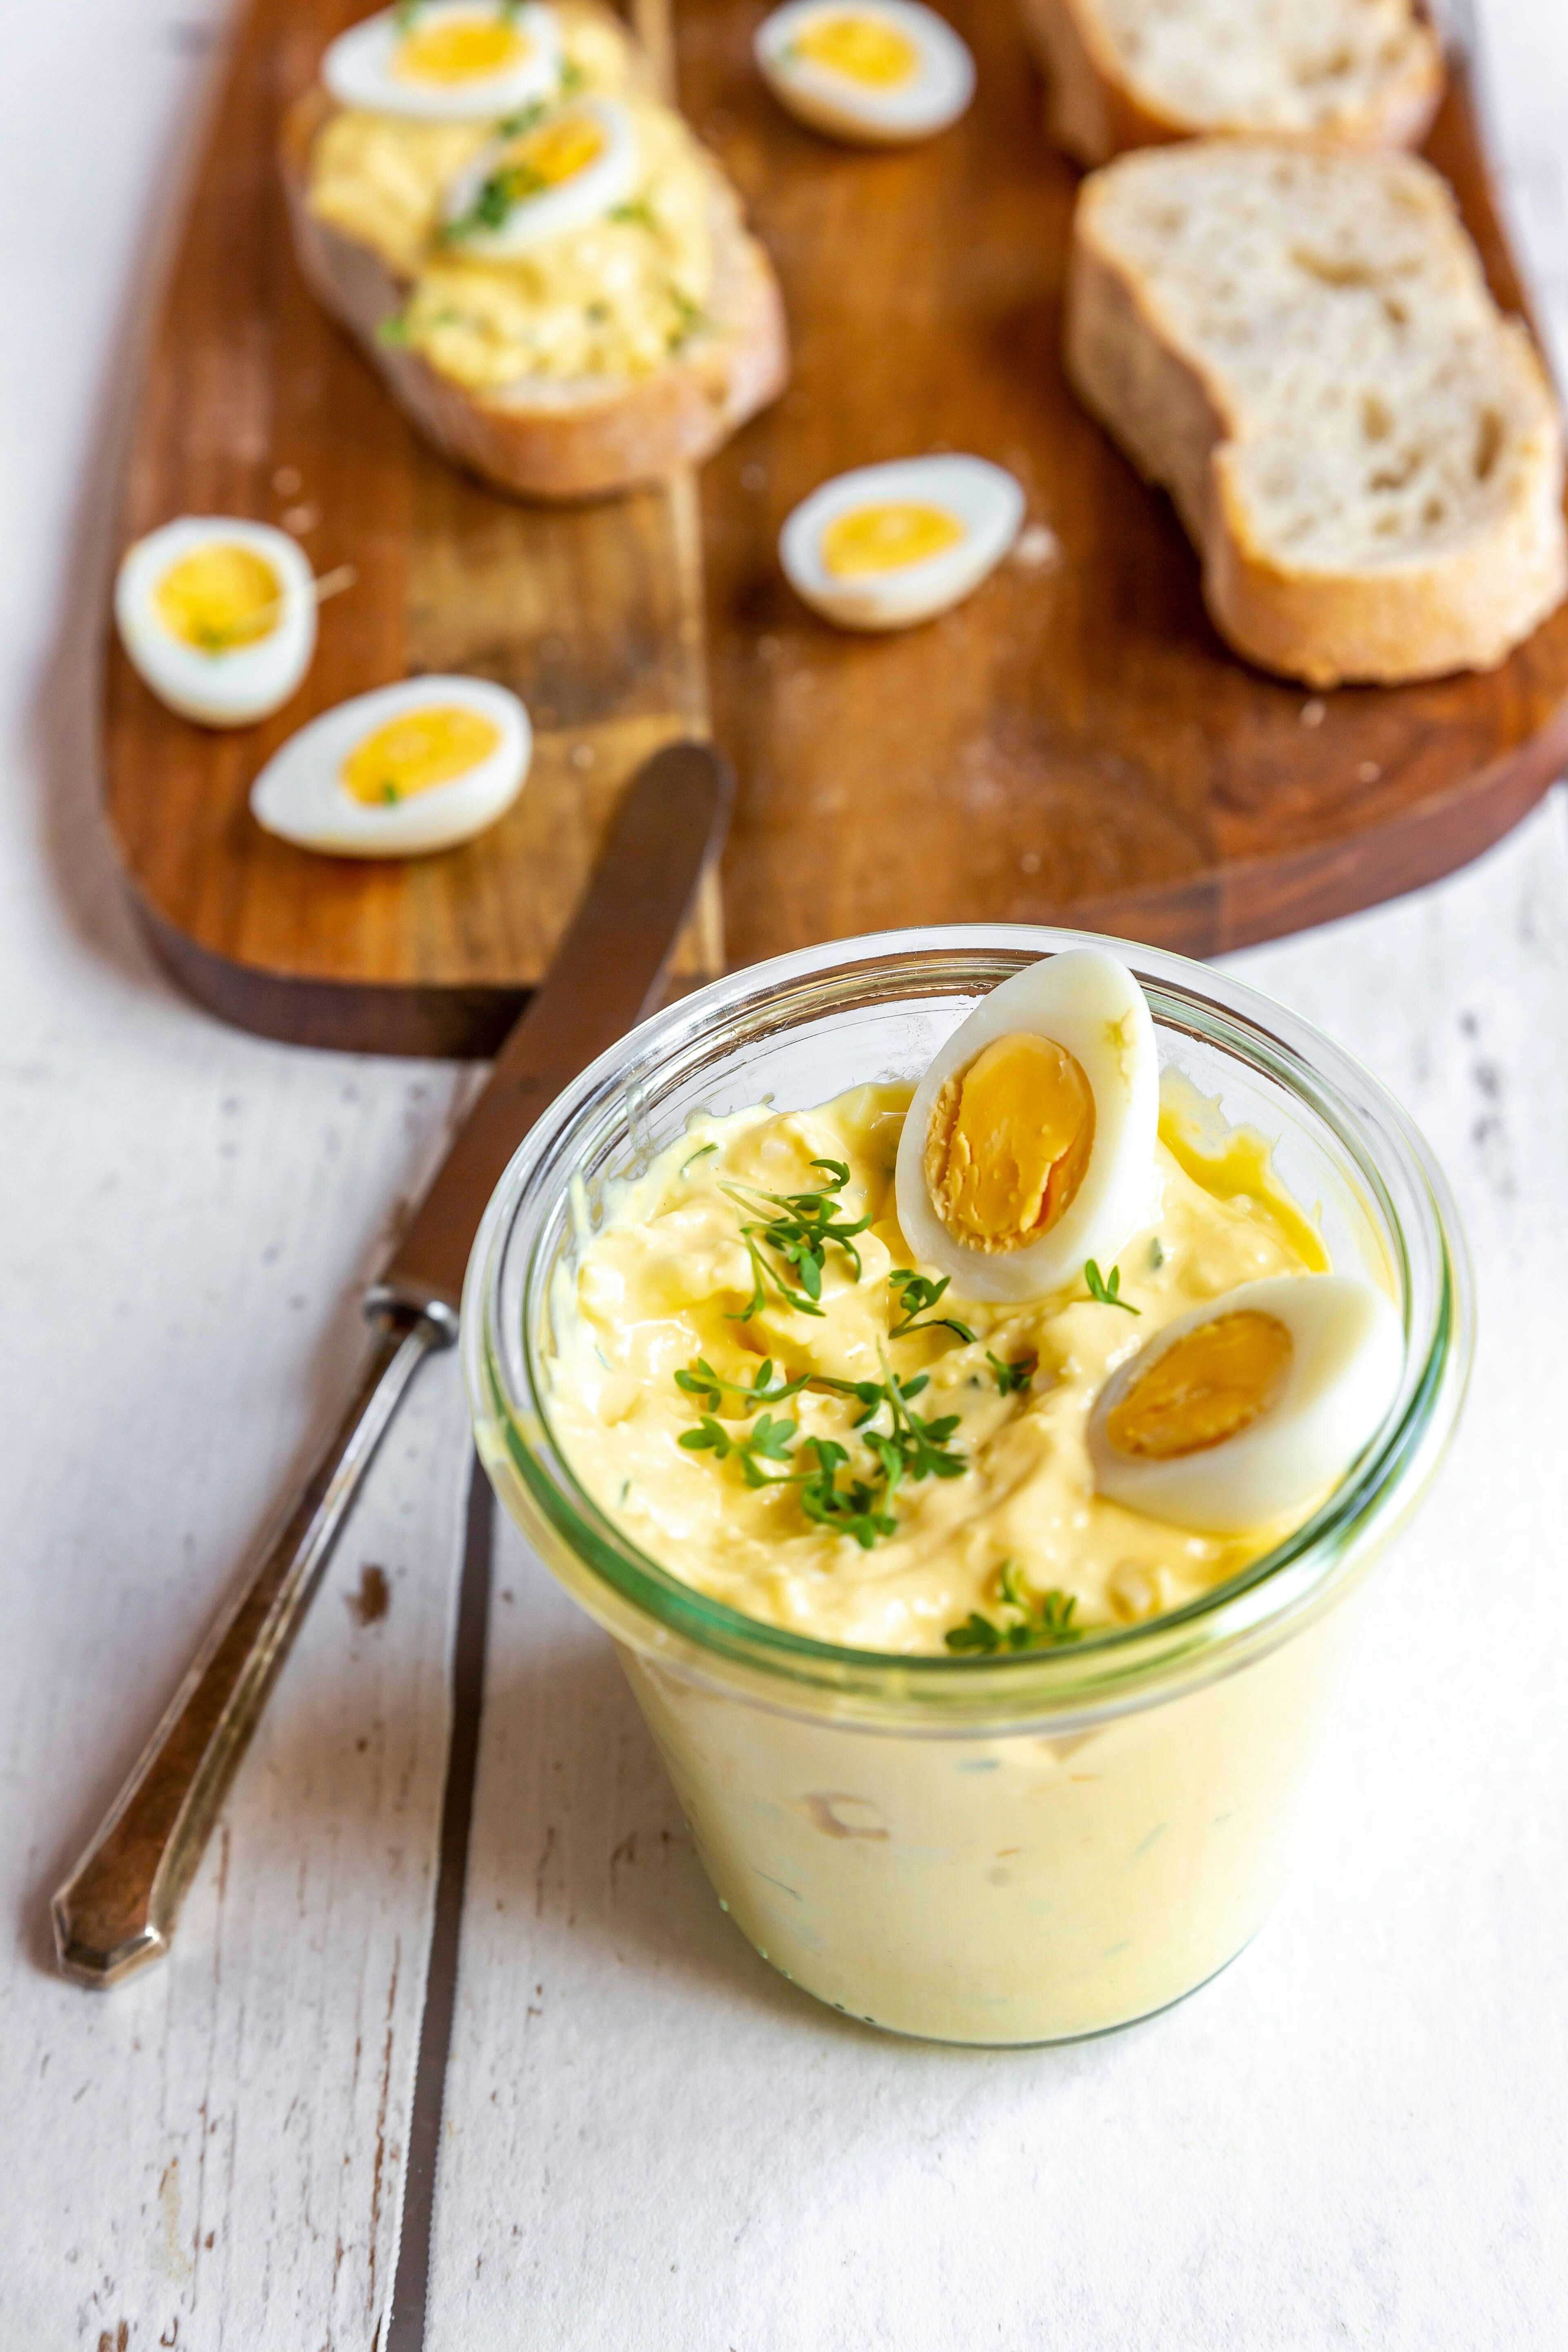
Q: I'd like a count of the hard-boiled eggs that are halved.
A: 8